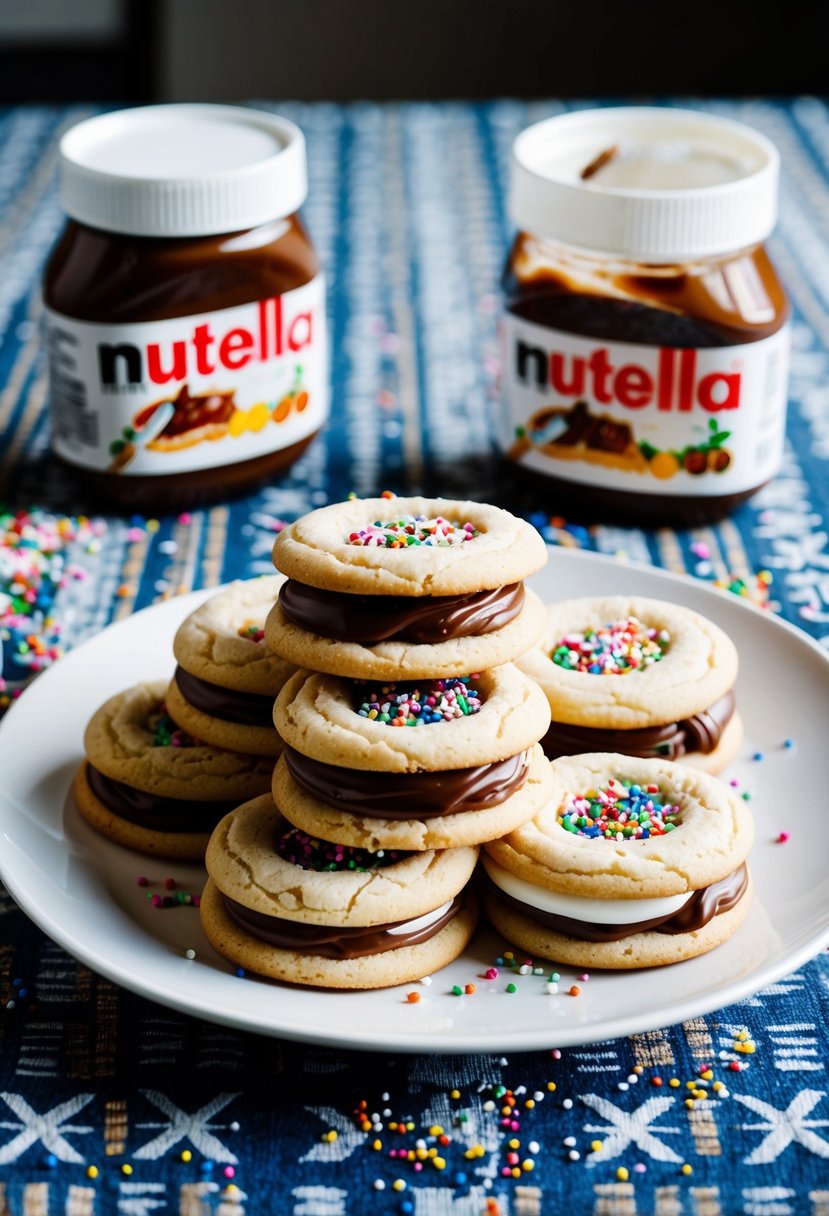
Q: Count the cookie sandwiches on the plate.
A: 7